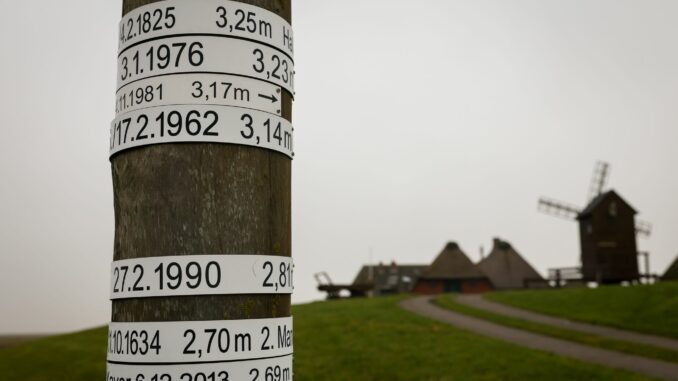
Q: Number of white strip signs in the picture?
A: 7